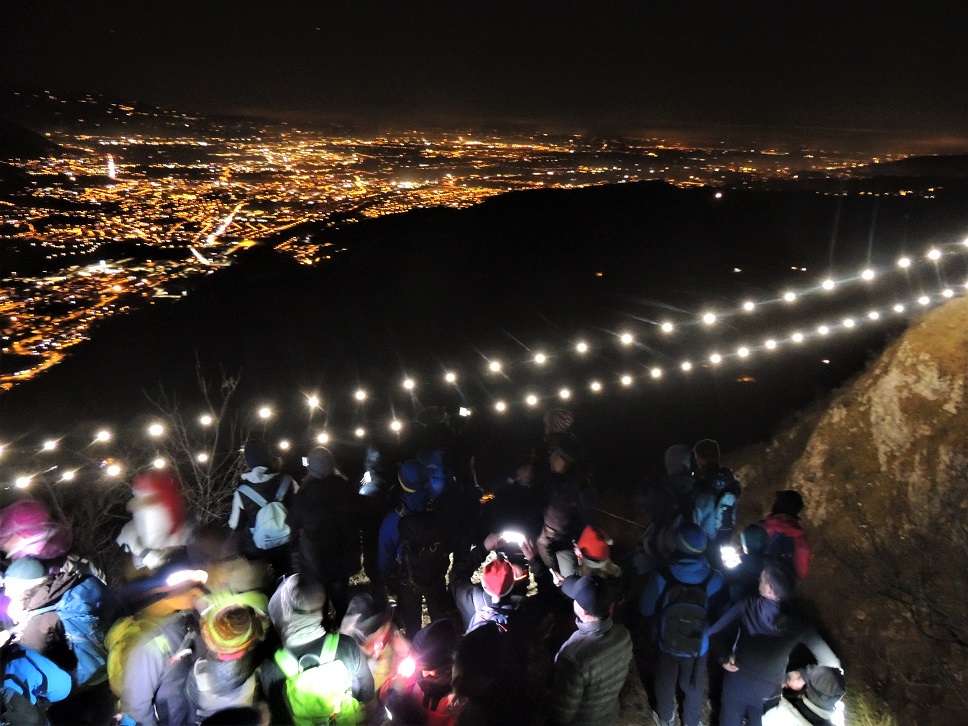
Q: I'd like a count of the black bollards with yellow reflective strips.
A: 0